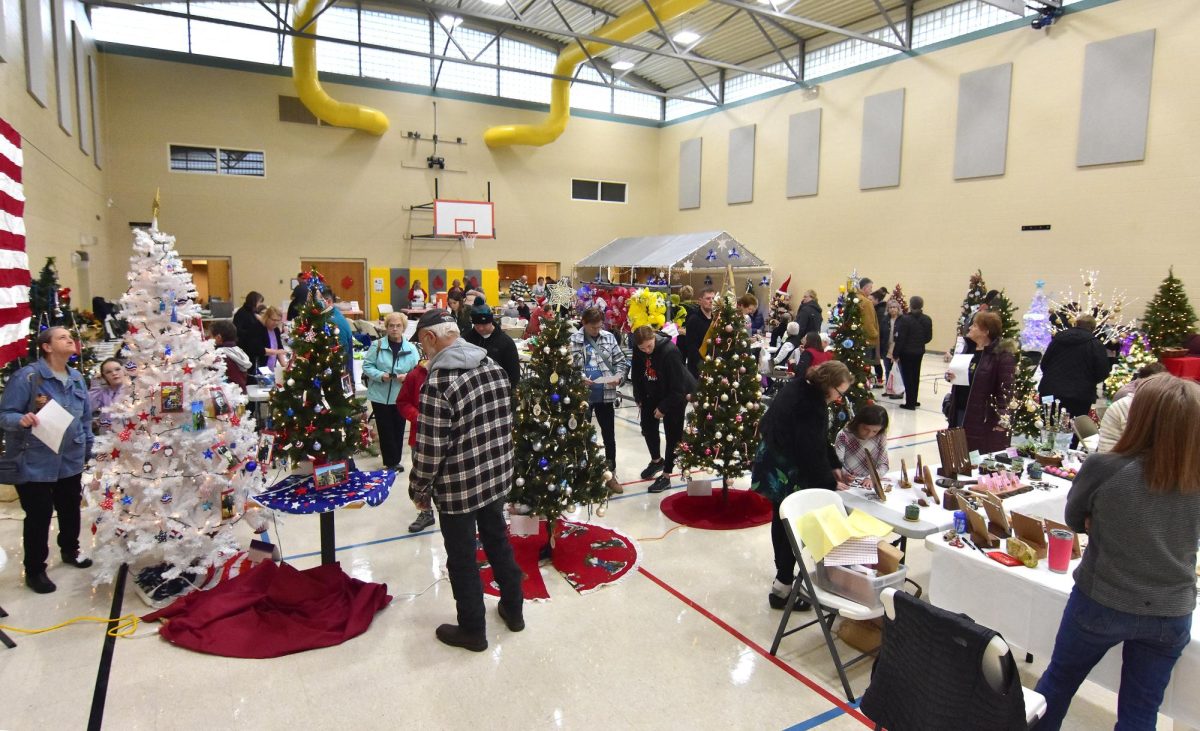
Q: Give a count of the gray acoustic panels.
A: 11